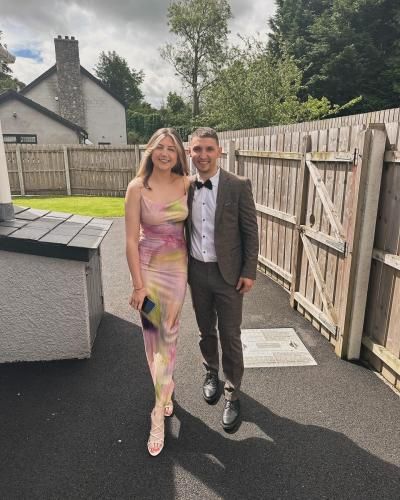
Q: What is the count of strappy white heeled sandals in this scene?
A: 2